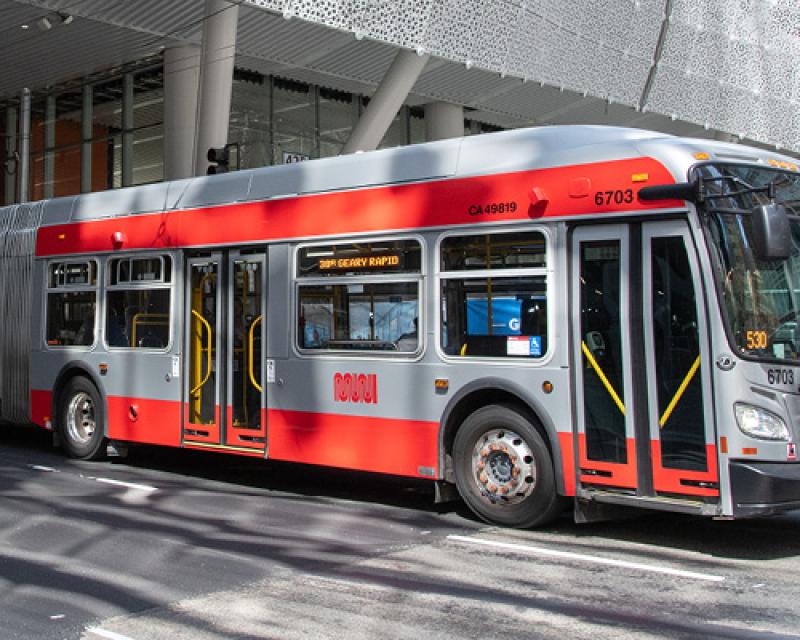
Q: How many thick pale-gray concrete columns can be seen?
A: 4